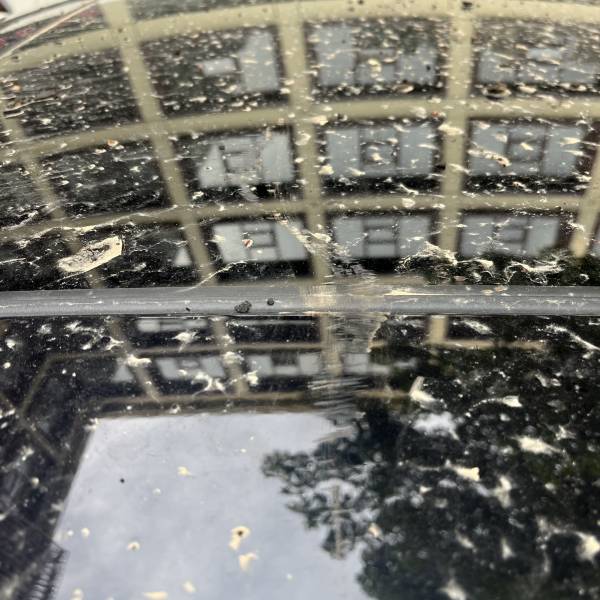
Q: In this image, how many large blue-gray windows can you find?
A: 9